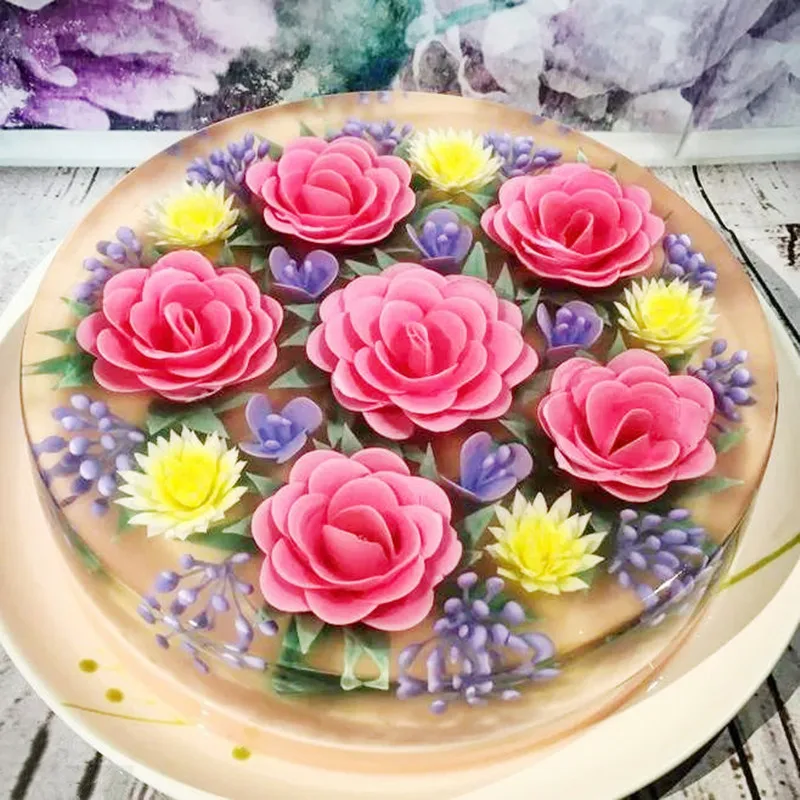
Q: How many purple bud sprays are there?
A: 10